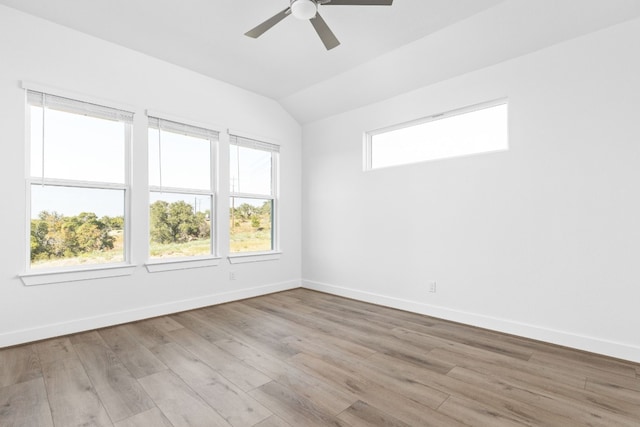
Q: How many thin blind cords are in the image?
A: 3